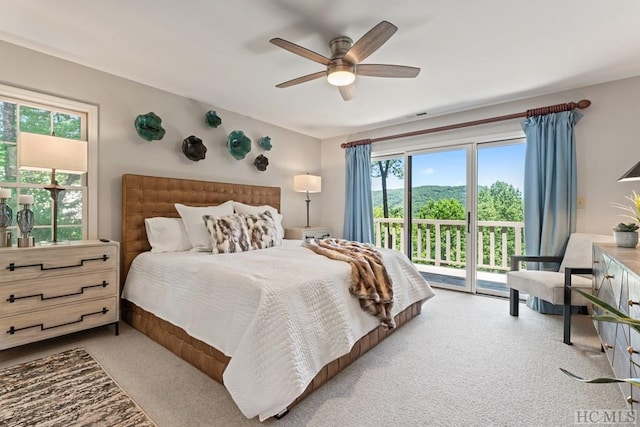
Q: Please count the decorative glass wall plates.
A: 6